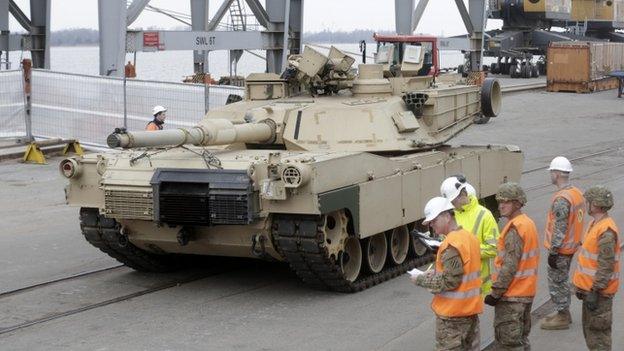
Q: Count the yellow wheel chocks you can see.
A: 2